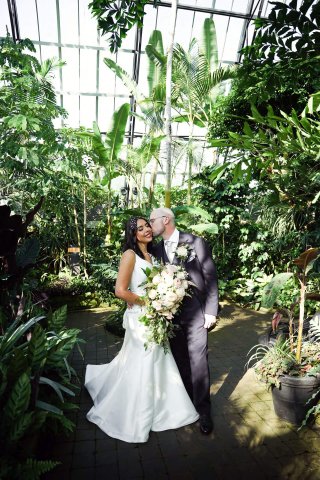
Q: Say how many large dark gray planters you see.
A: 1